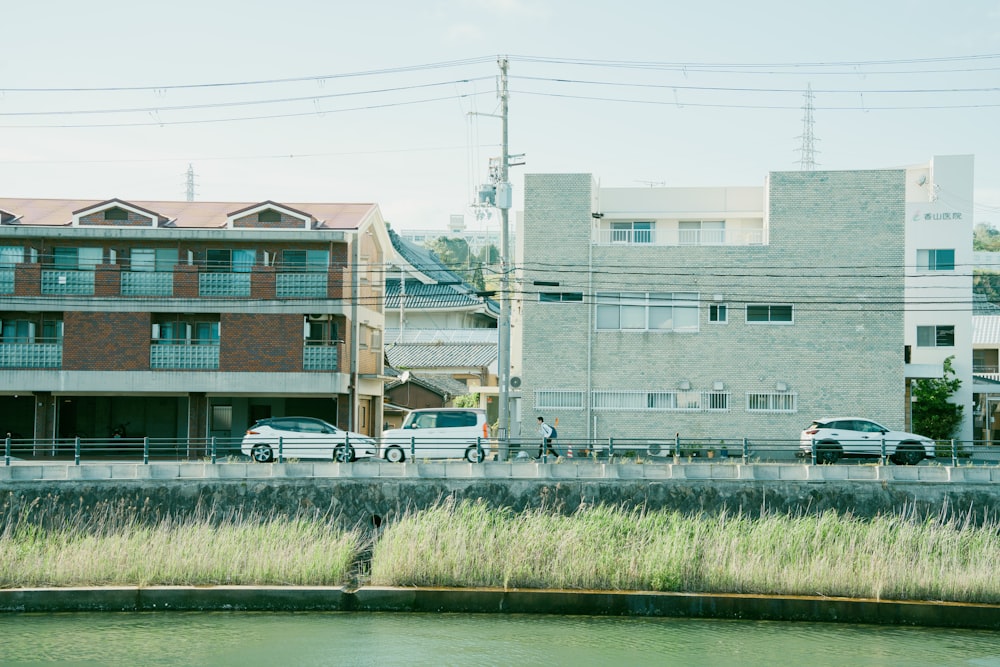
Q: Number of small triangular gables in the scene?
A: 2